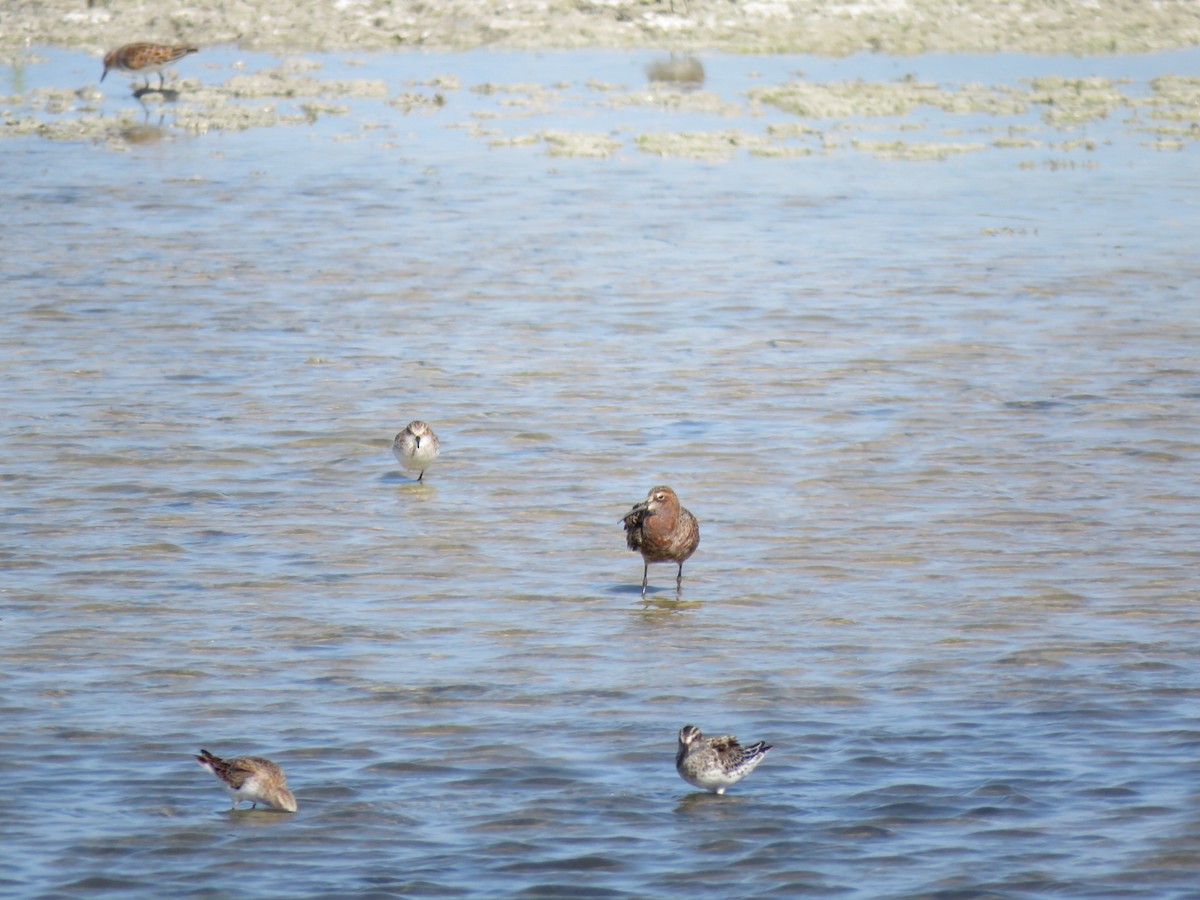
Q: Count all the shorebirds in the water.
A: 5